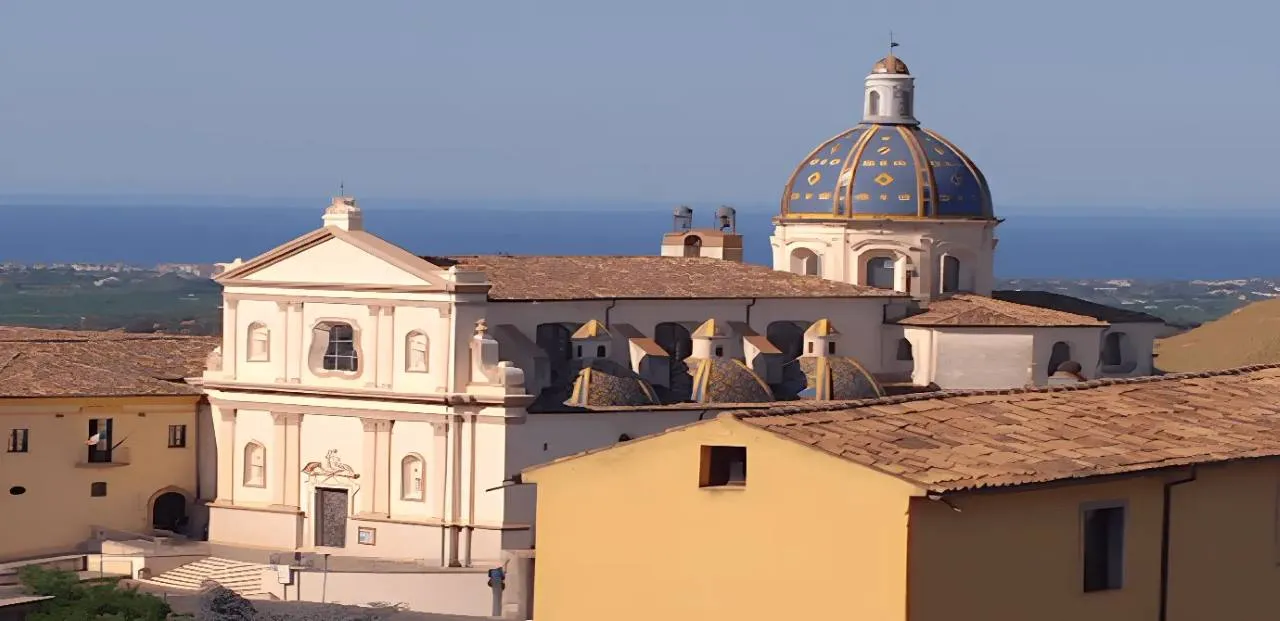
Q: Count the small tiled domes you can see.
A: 3